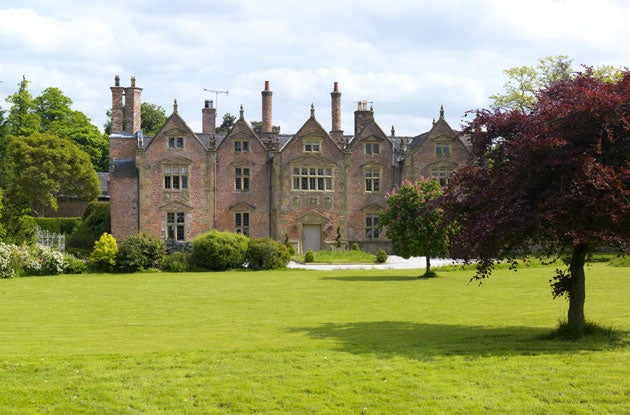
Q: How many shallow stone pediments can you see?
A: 14